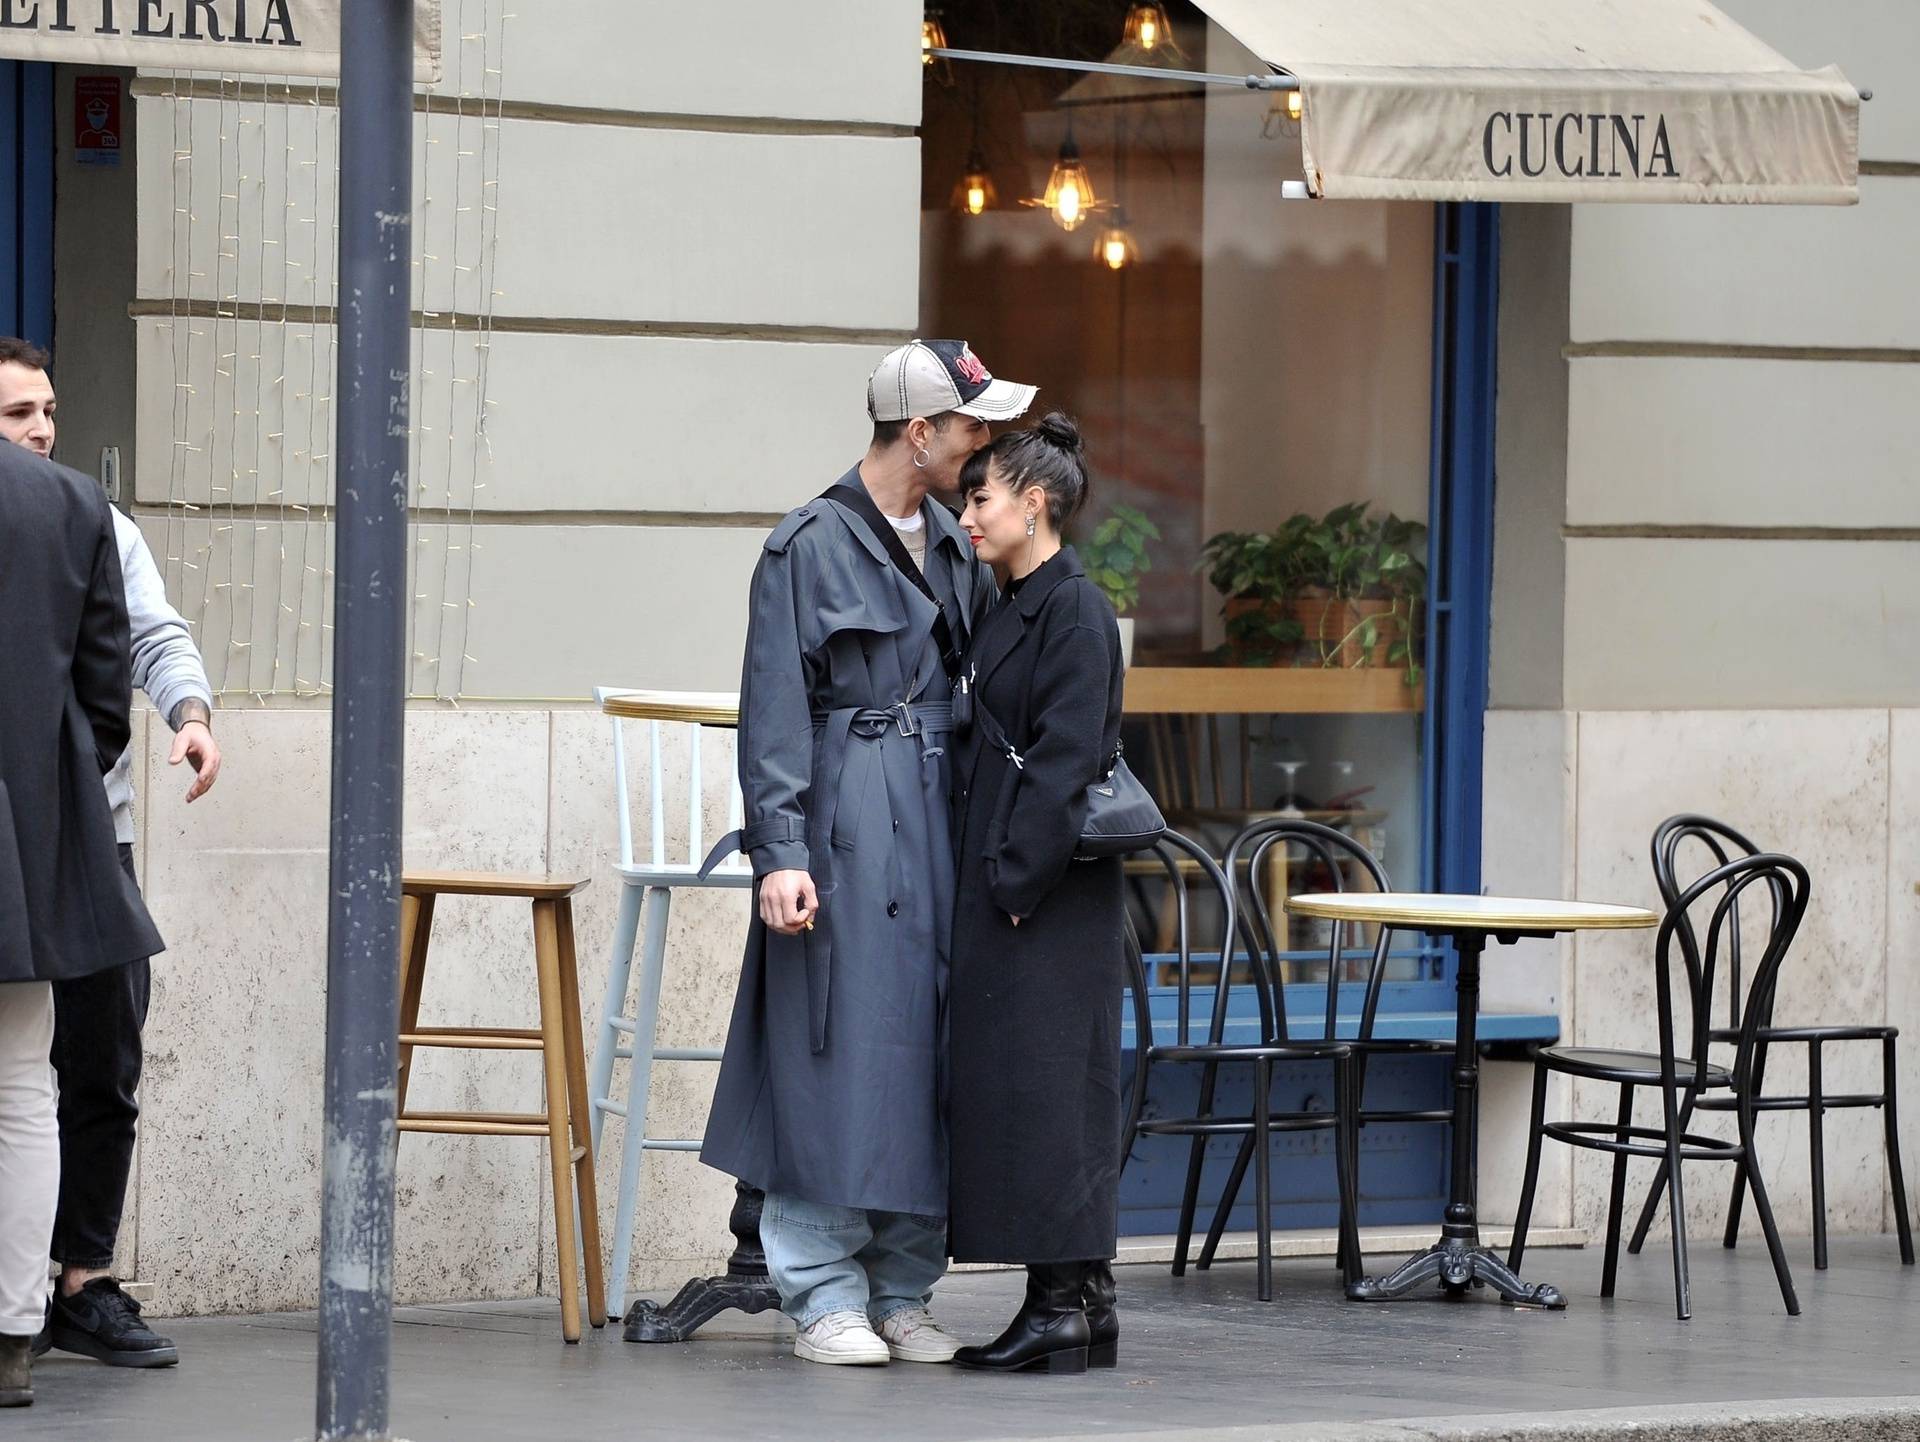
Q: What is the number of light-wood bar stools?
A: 1